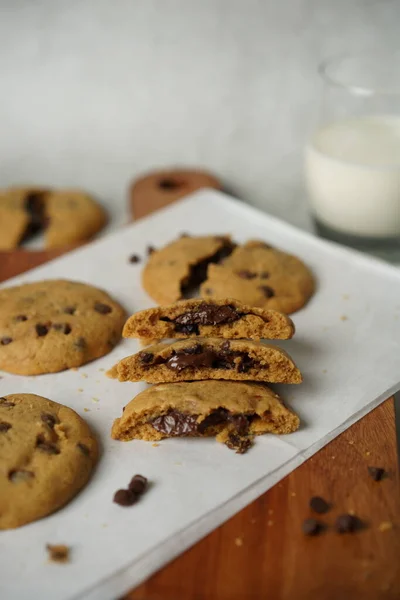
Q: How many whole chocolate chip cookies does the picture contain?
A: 2